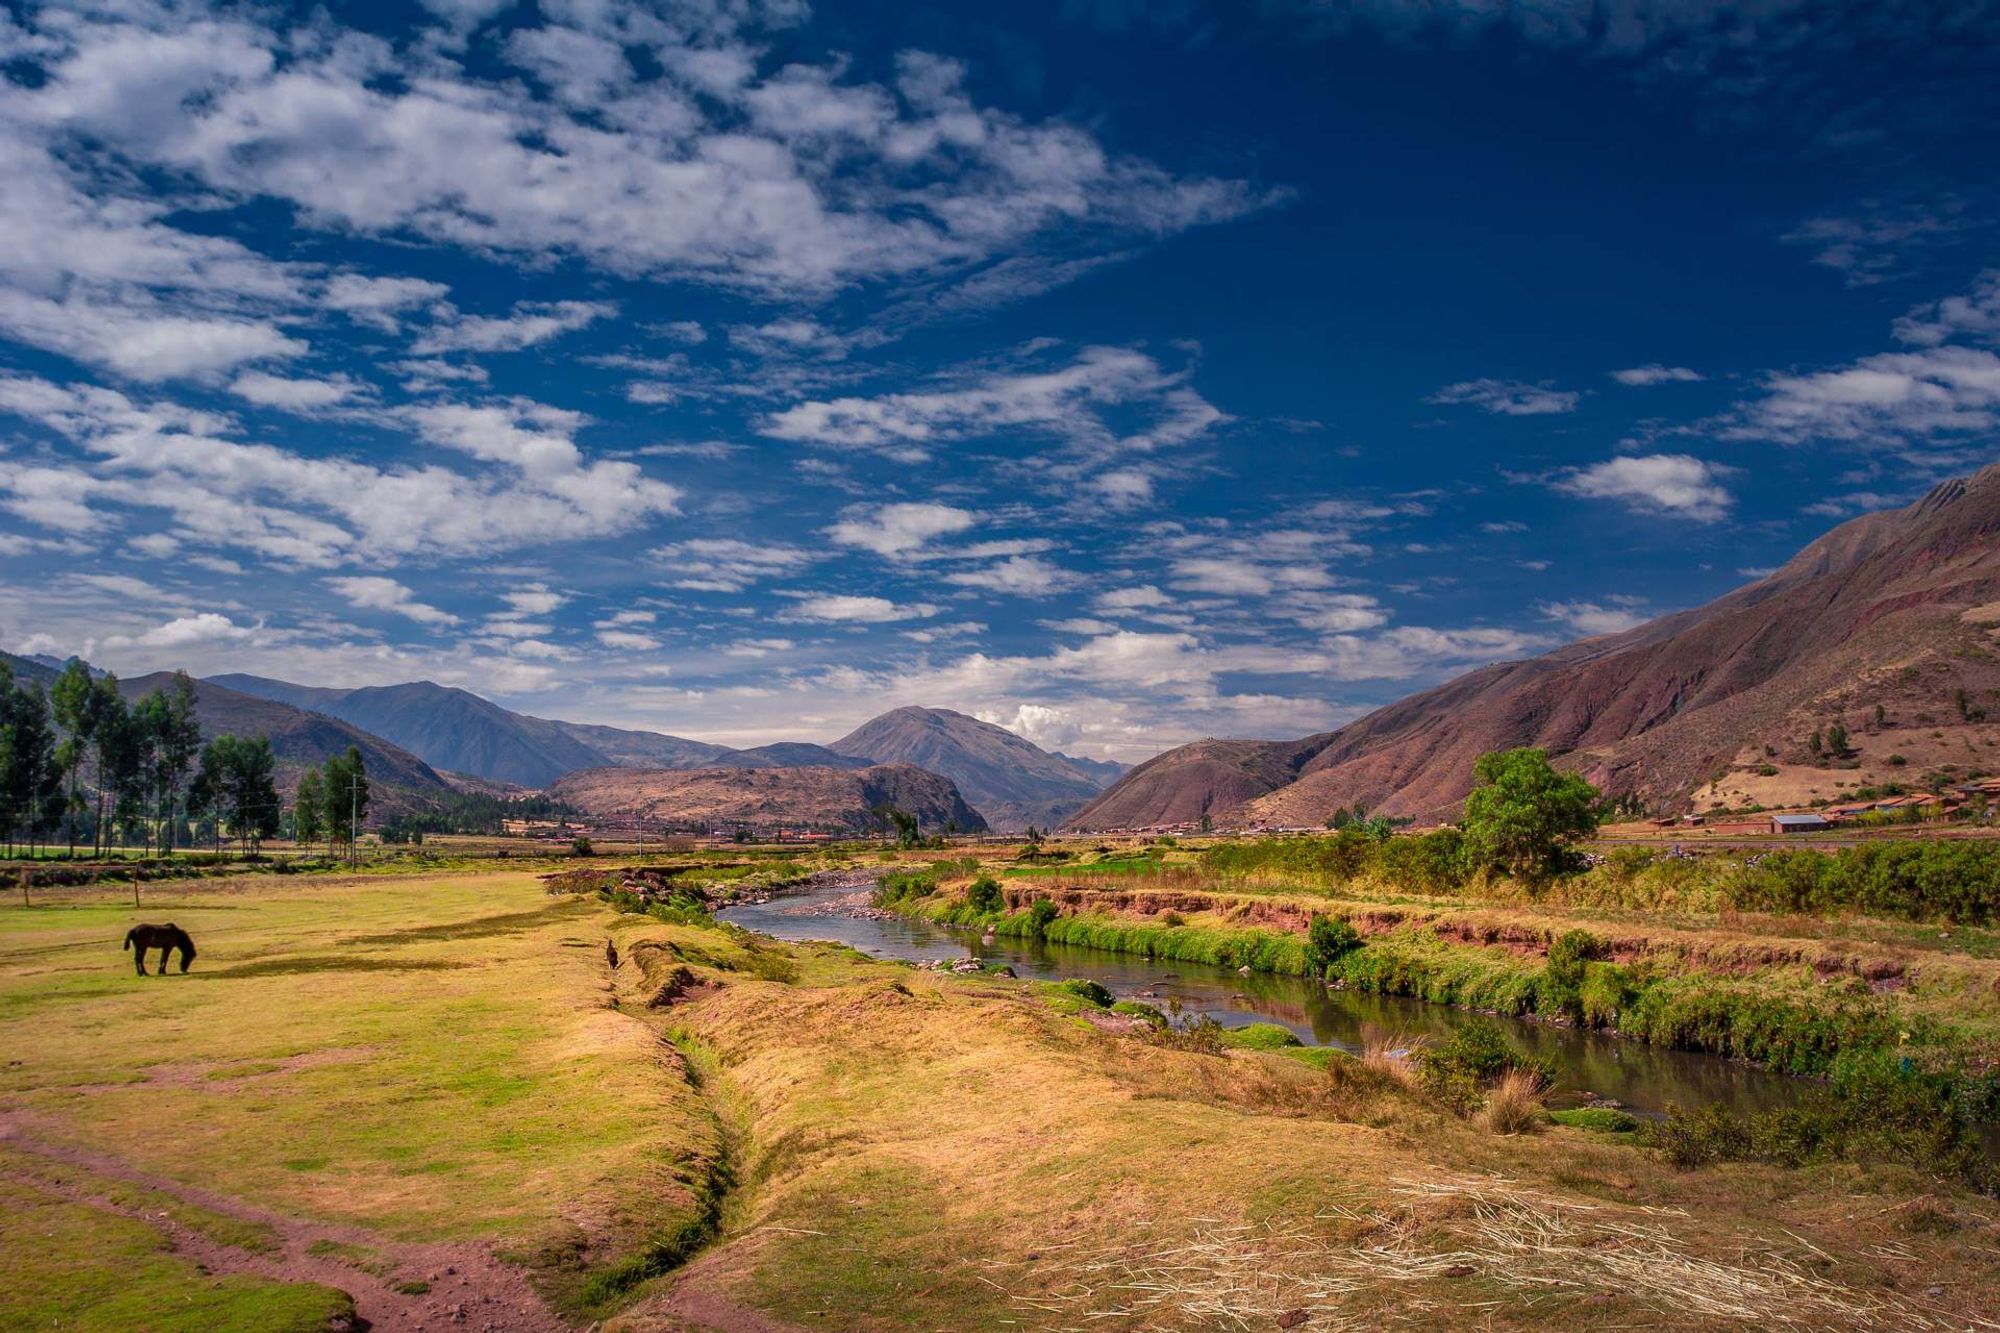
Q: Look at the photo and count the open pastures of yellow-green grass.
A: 1